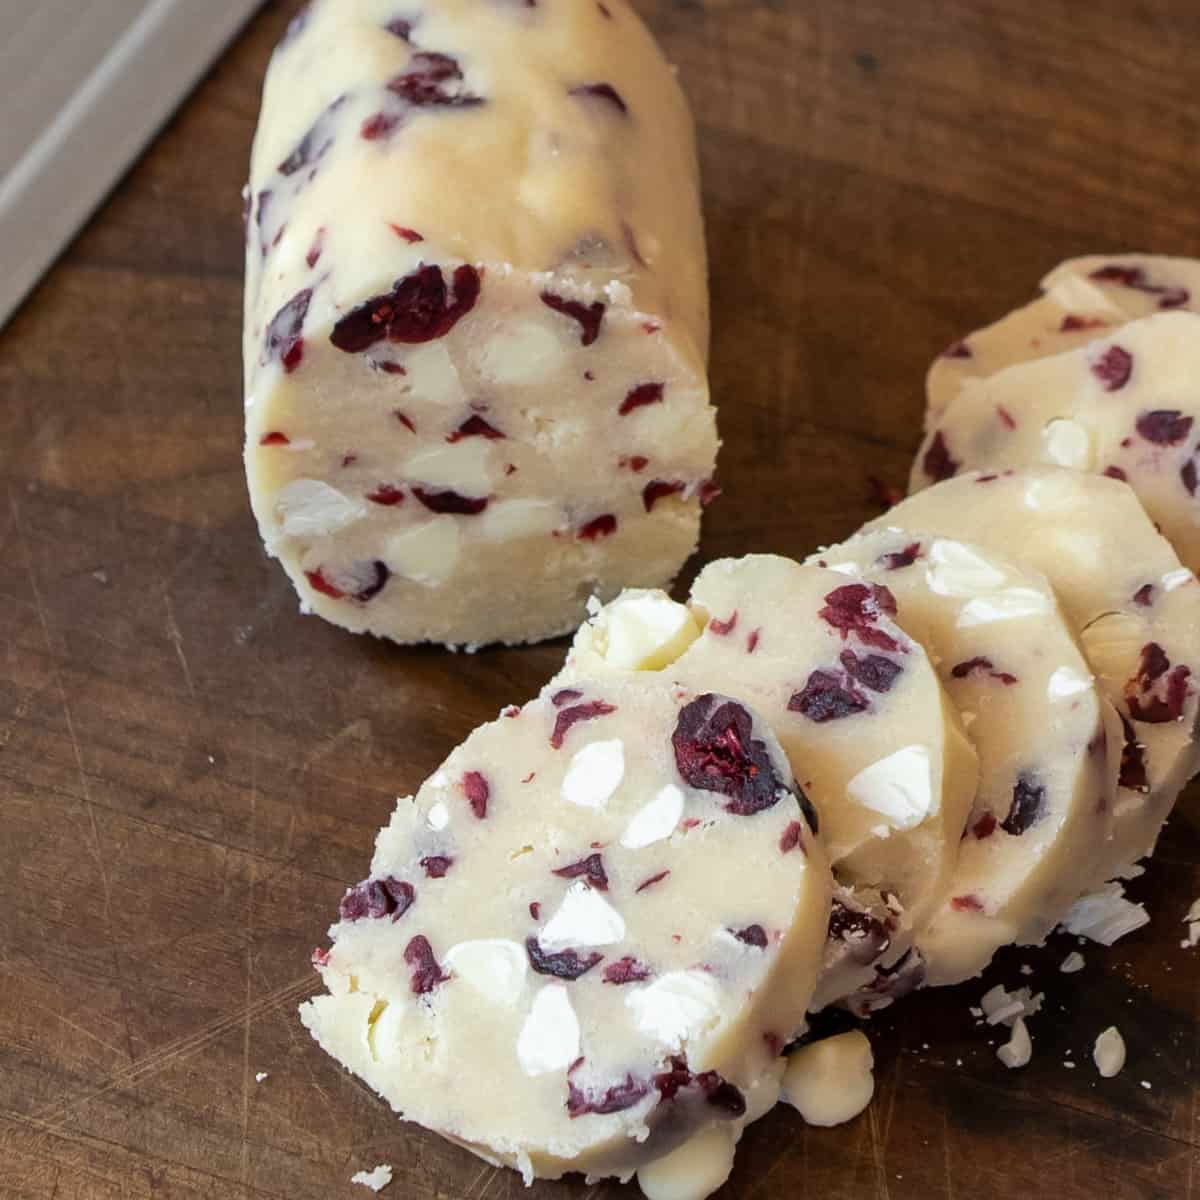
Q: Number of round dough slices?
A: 6